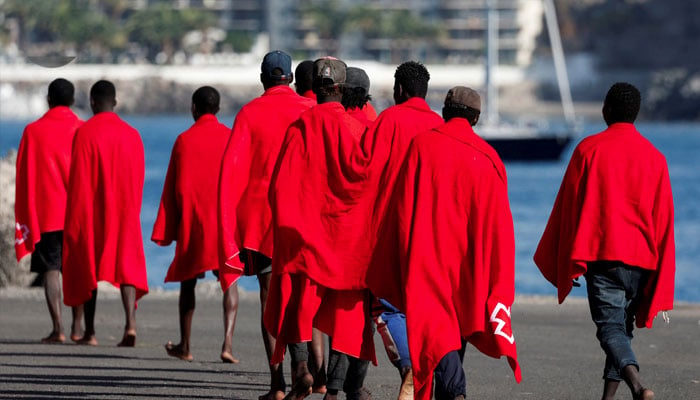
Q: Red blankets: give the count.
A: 10